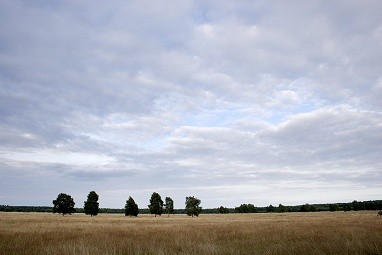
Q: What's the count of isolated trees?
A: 6